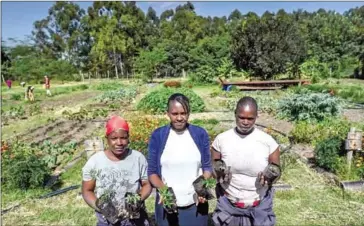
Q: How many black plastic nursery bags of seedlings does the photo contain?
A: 6